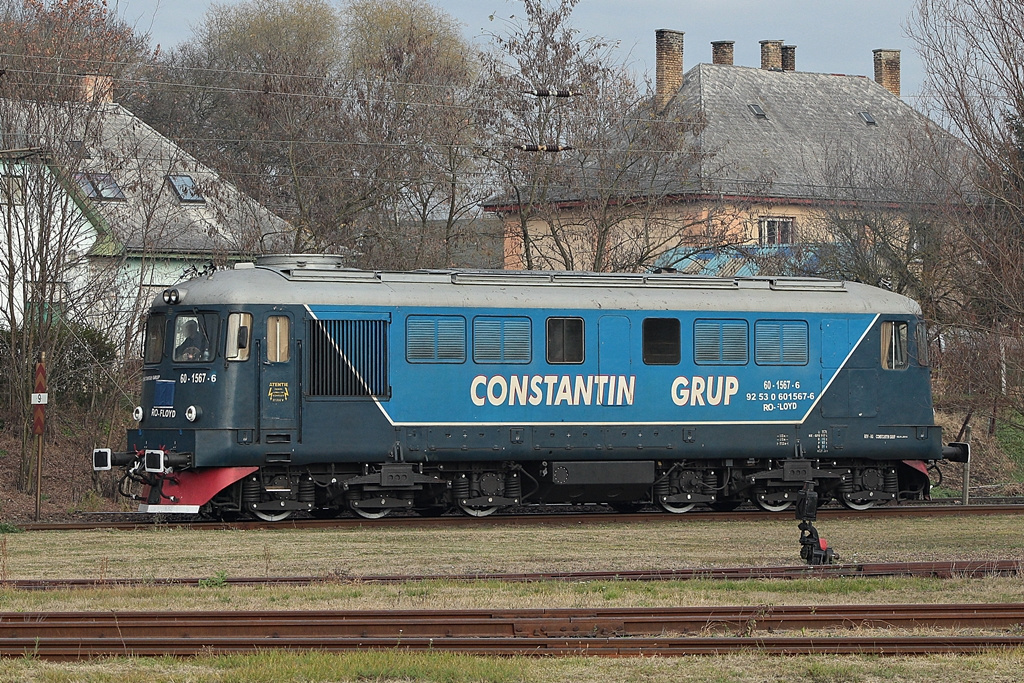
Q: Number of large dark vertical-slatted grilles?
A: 1